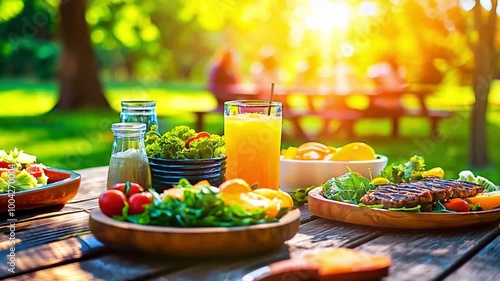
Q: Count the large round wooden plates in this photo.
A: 2